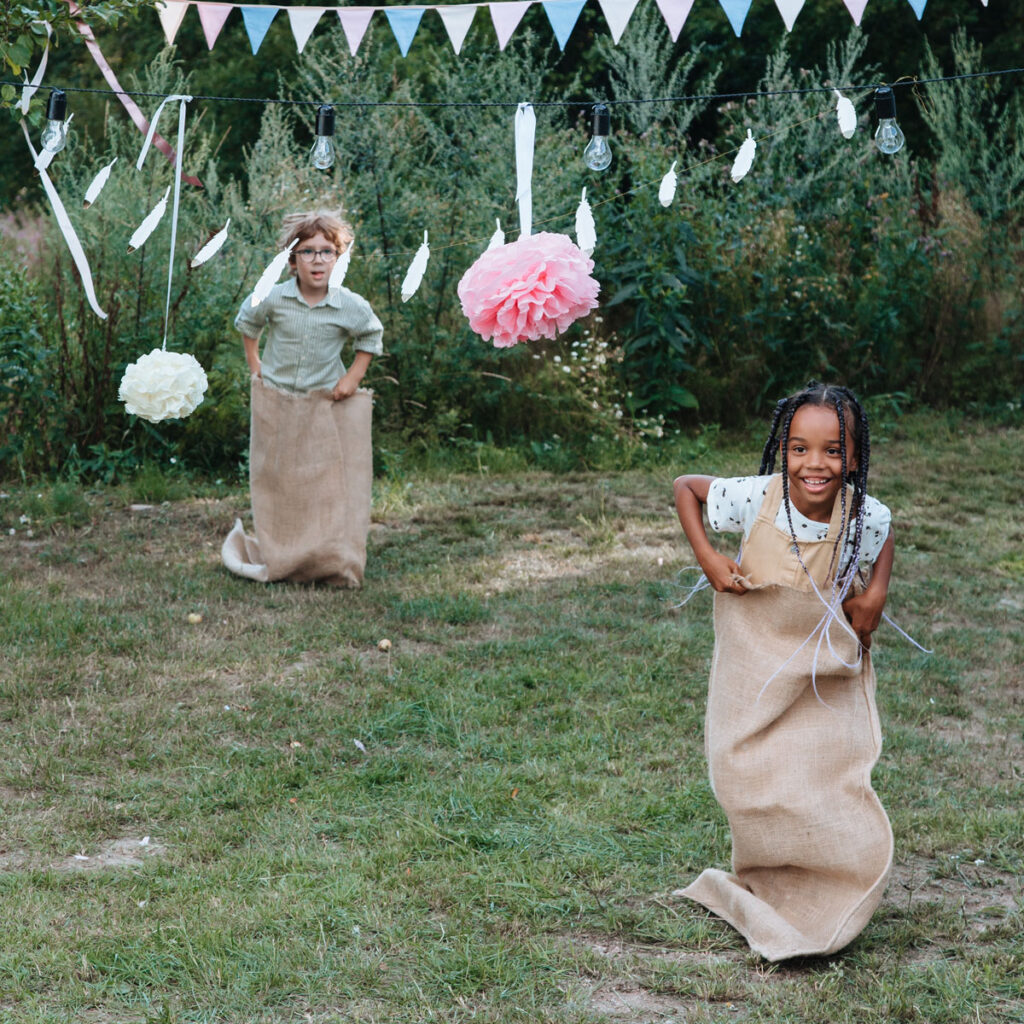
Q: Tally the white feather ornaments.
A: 12